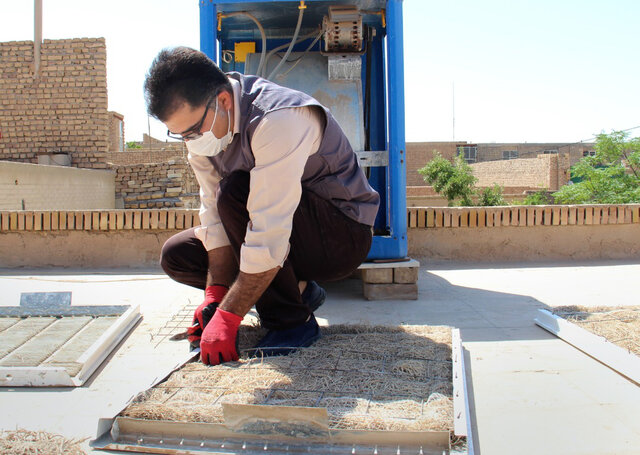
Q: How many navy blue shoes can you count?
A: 2